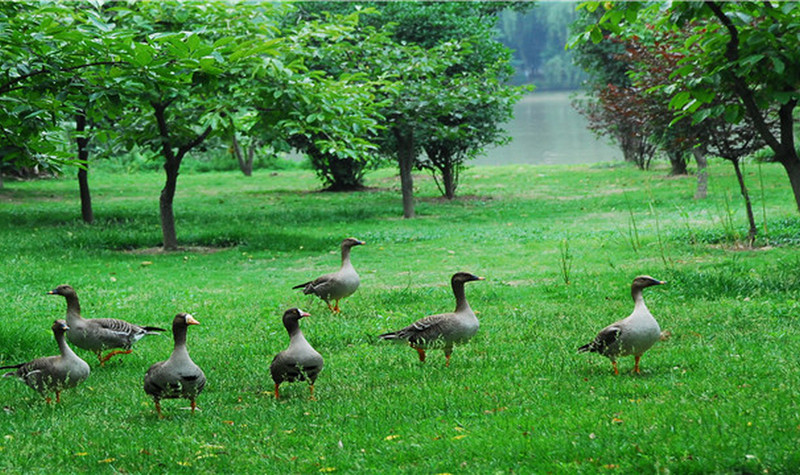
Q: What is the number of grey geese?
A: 7